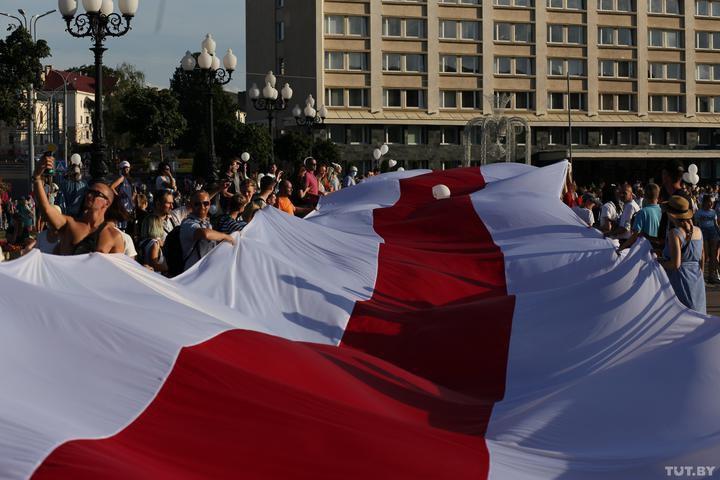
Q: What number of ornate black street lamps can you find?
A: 4